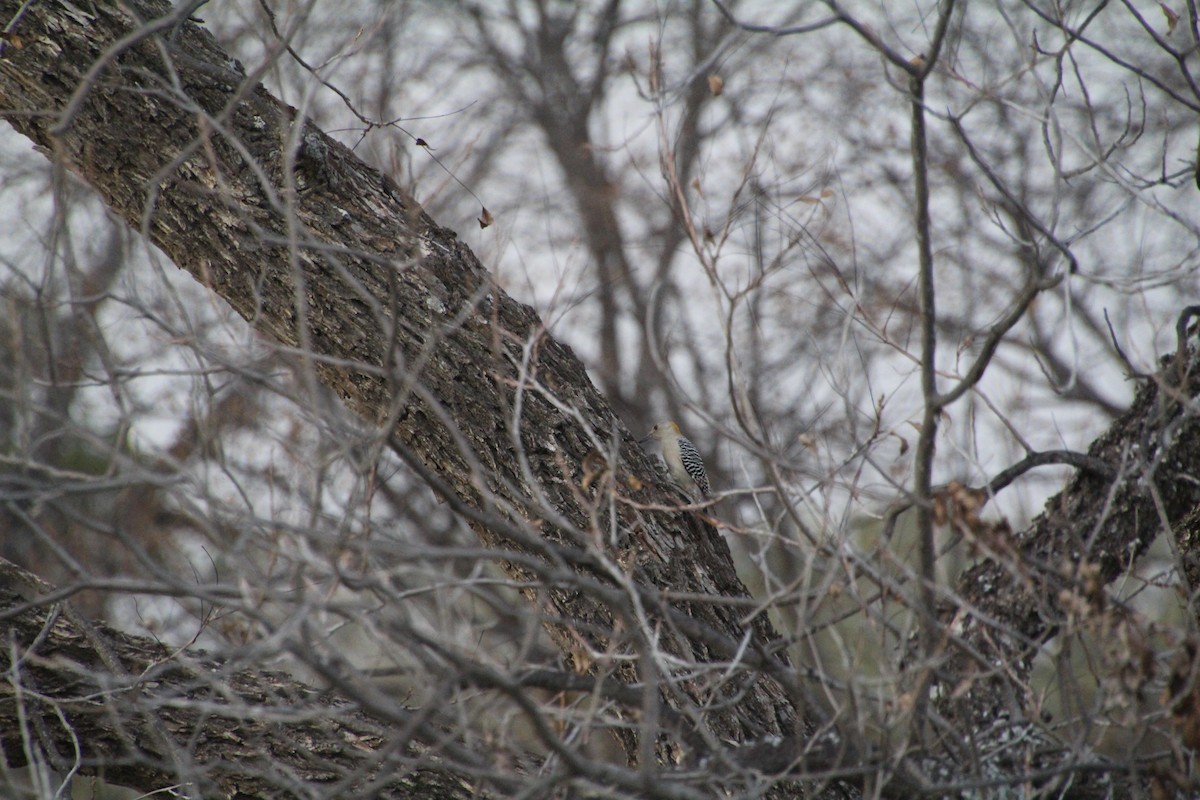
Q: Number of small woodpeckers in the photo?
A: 1